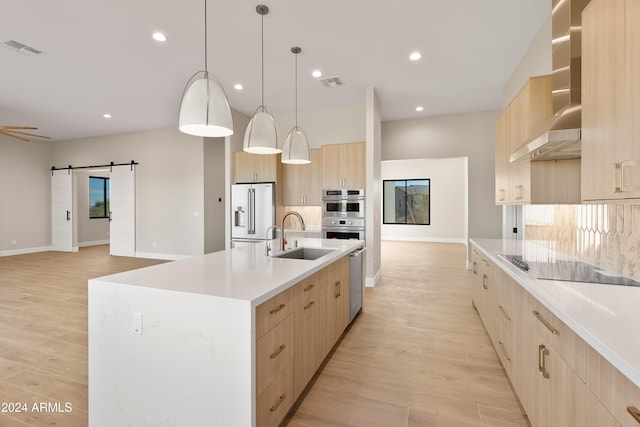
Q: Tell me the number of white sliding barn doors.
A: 2